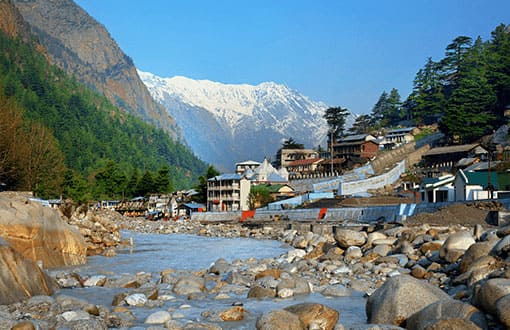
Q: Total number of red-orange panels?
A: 2